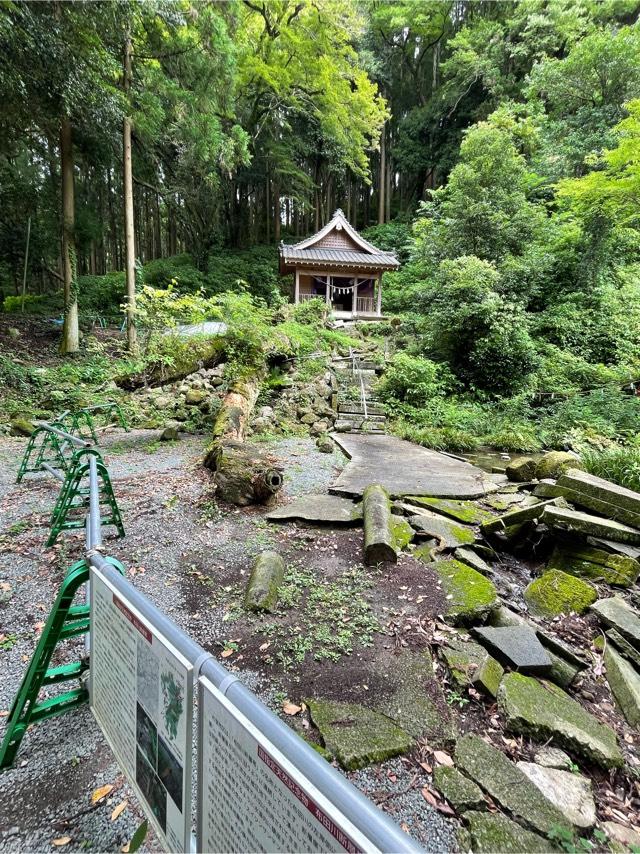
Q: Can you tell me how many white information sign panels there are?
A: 2